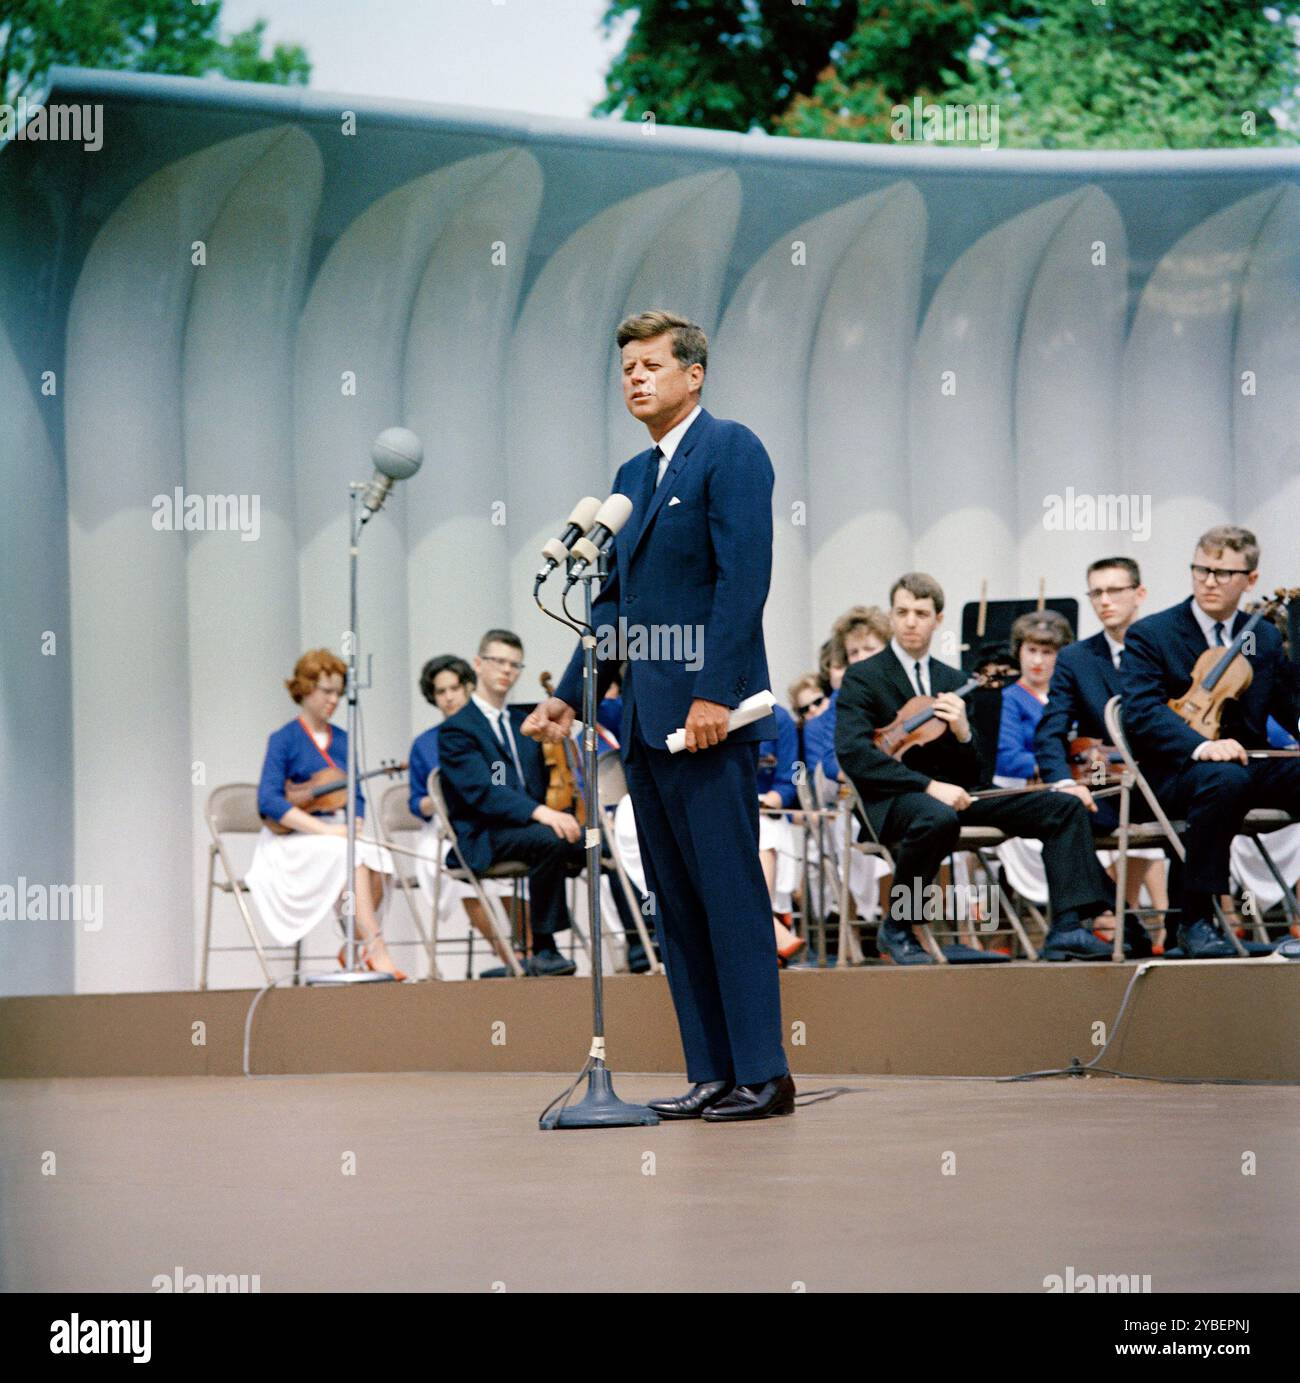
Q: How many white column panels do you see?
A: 12